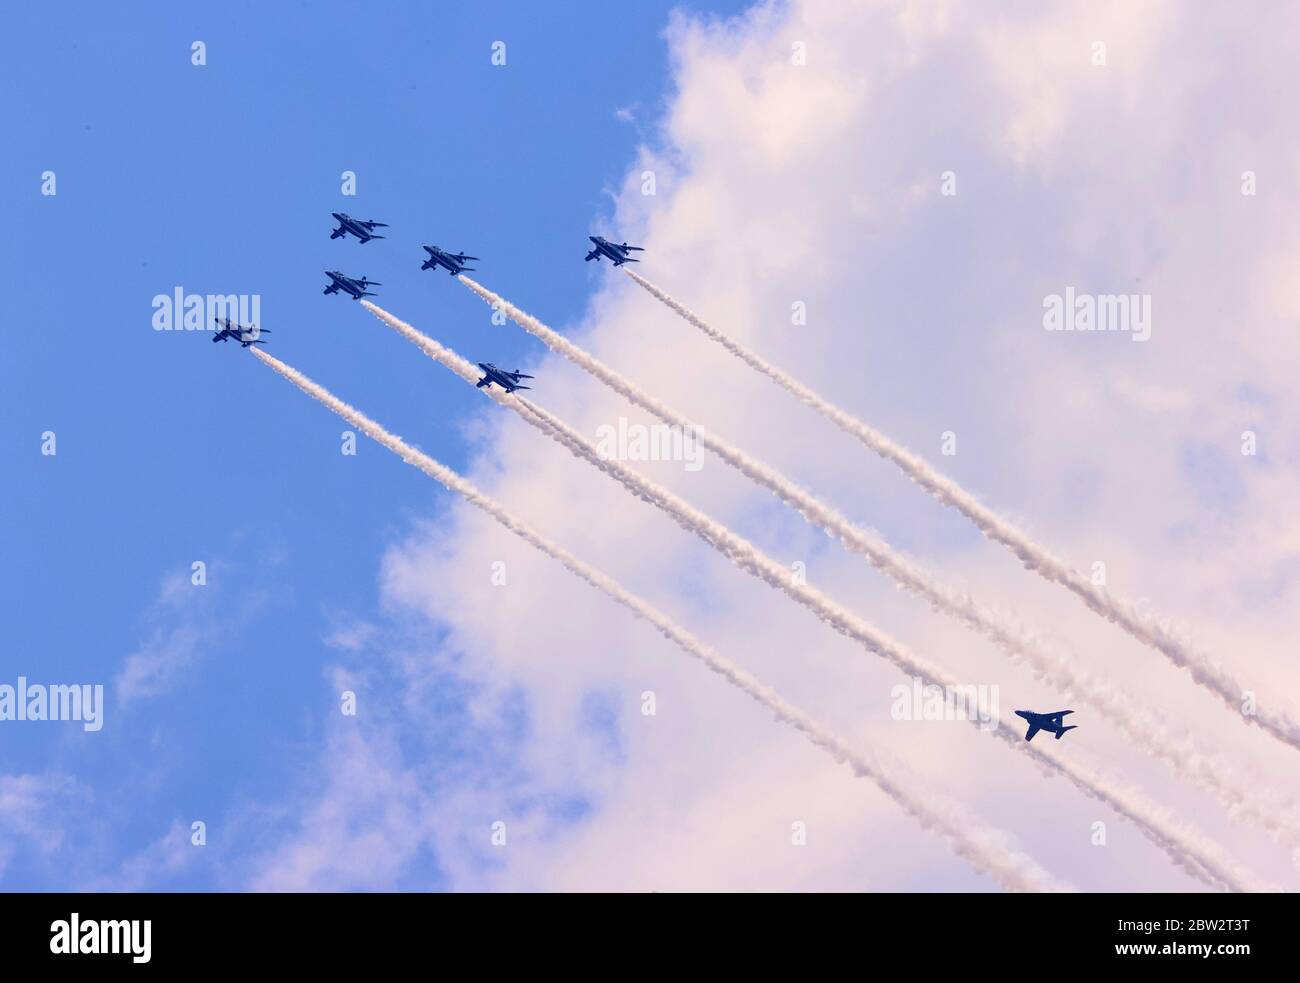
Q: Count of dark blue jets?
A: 7